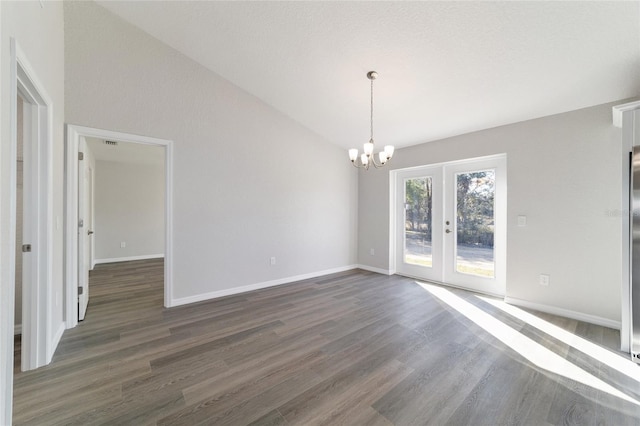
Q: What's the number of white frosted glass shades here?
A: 5